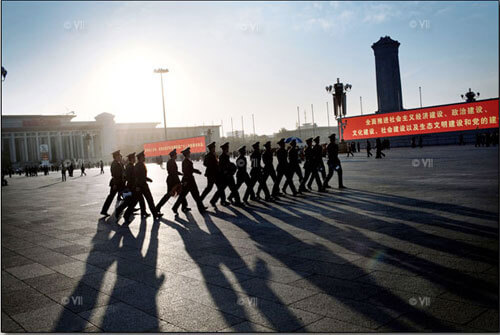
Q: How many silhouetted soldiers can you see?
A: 15